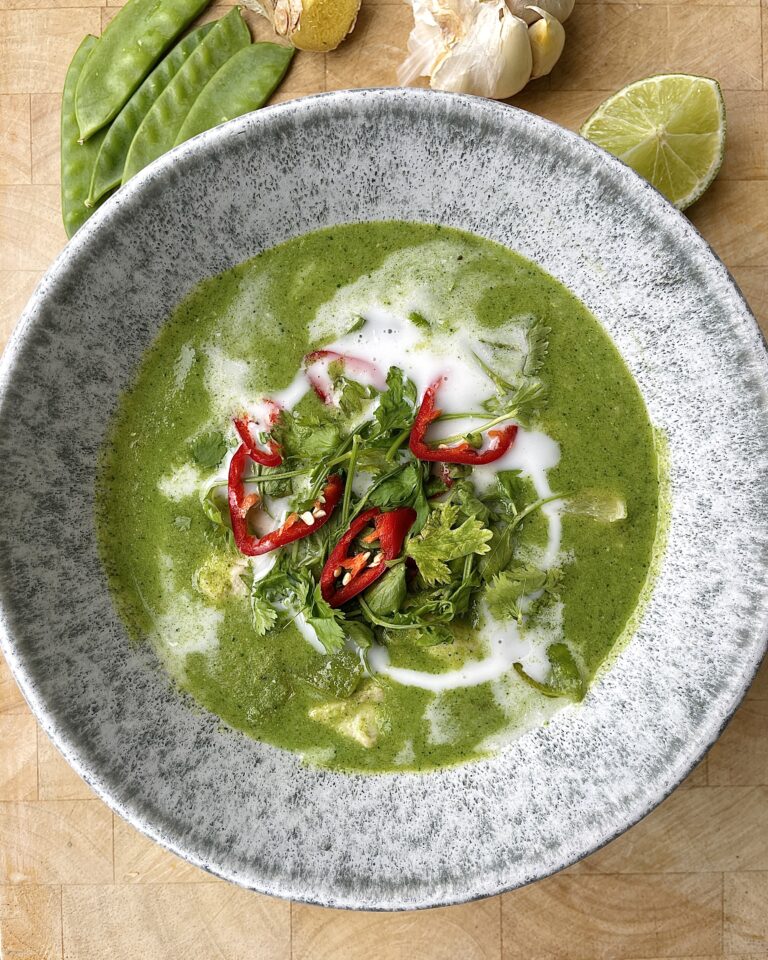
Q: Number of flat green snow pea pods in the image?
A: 5